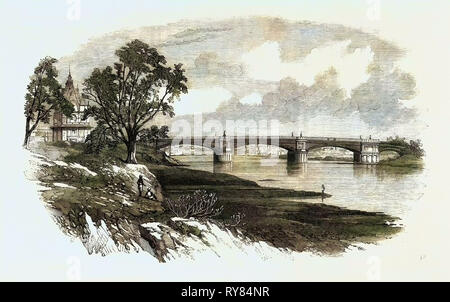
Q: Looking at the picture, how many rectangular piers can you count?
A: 3